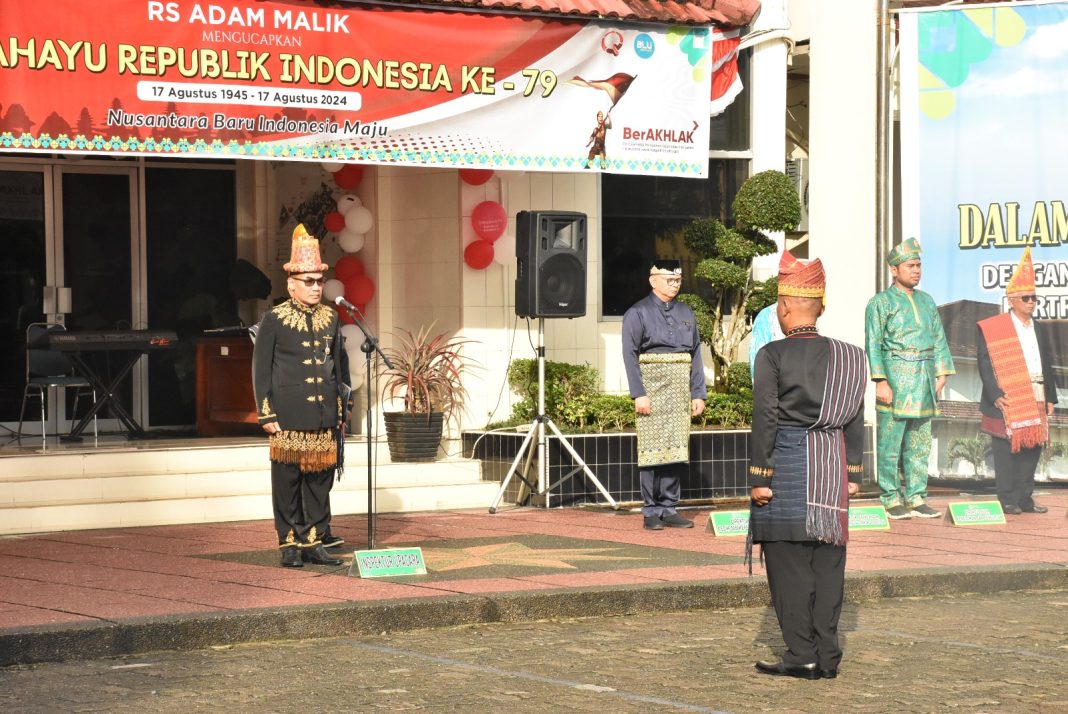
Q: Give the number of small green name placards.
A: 4